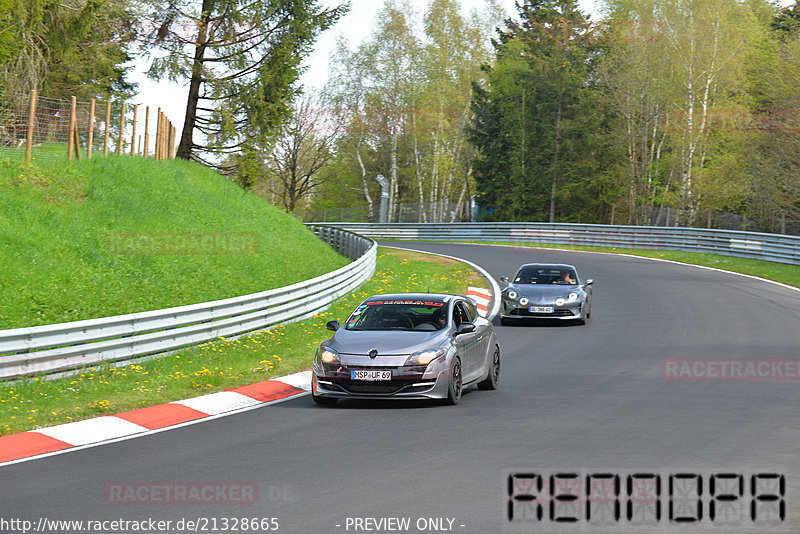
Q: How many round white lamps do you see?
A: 4